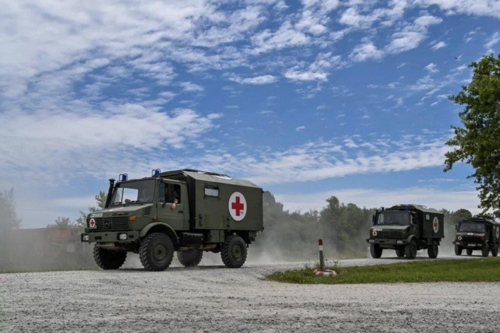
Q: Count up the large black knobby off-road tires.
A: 12